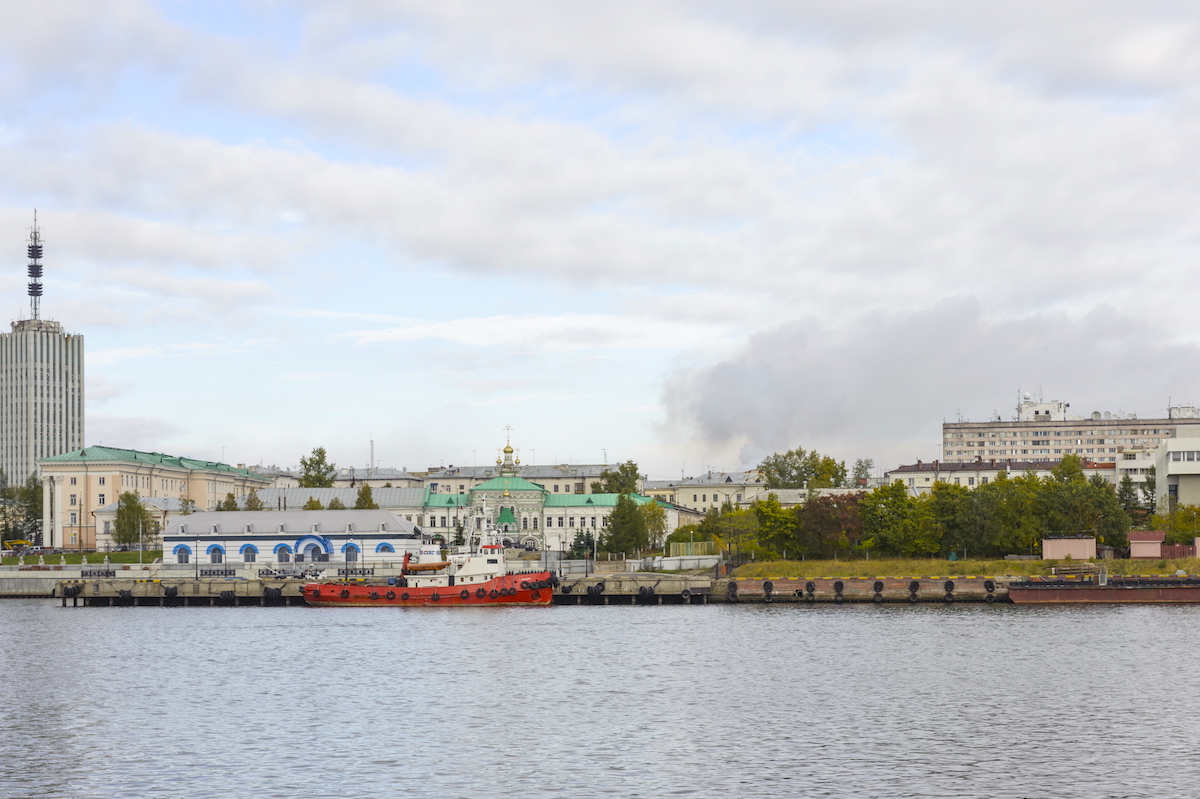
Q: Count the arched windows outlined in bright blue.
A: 6